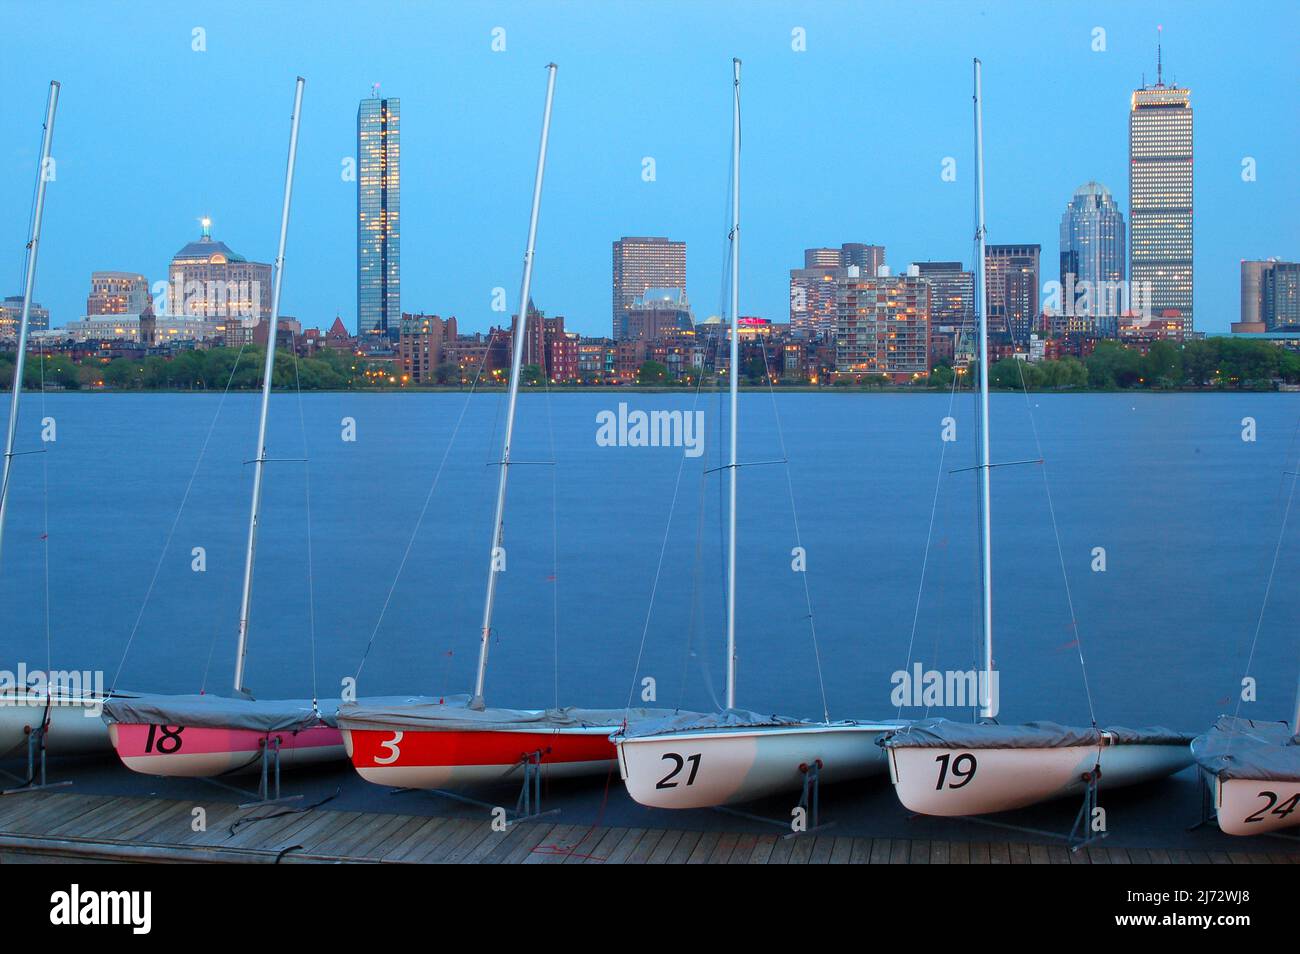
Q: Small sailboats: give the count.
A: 6